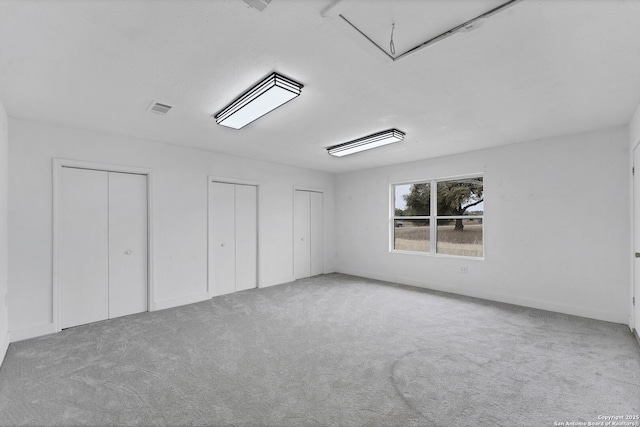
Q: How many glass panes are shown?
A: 4